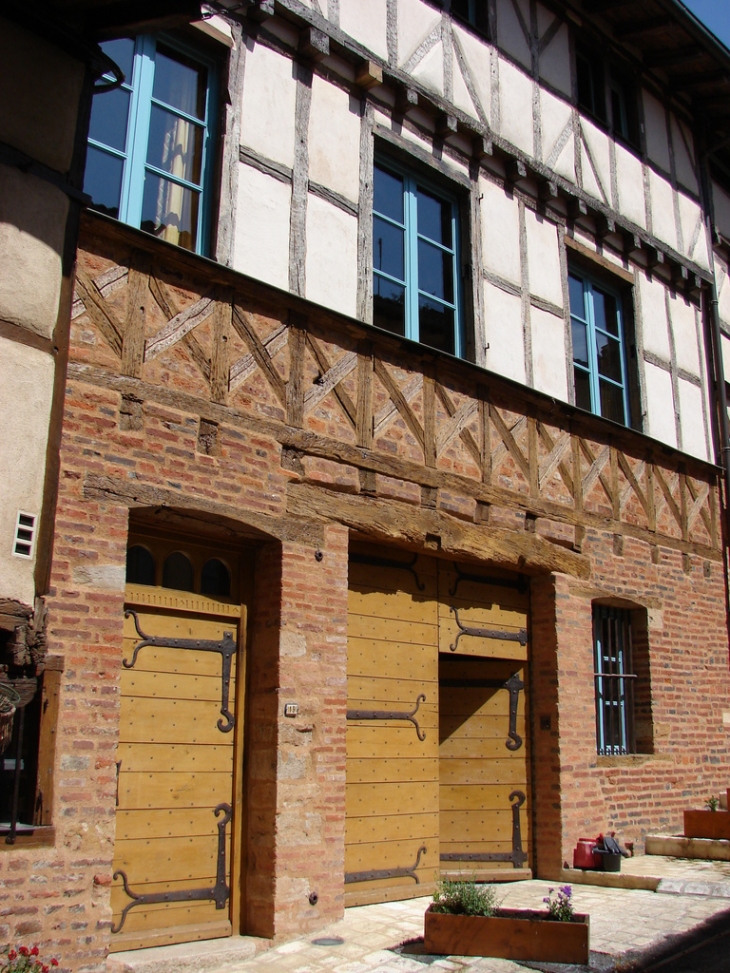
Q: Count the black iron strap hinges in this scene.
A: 9